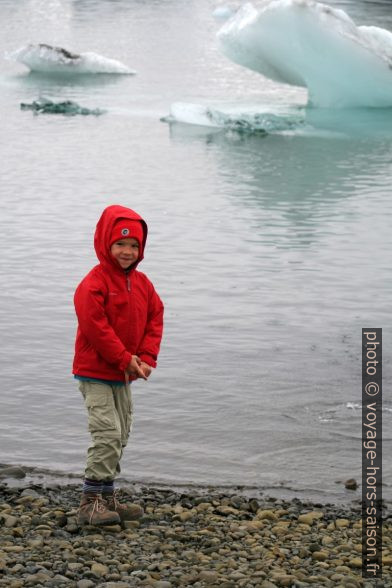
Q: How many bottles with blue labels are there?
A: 0